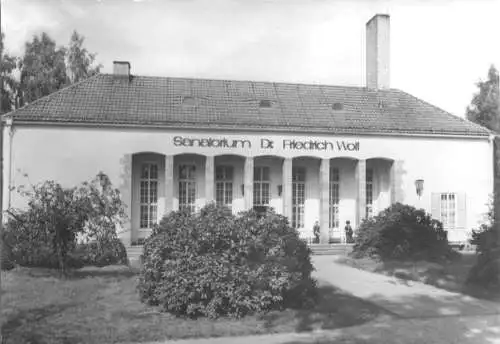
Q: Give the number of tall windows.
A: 7